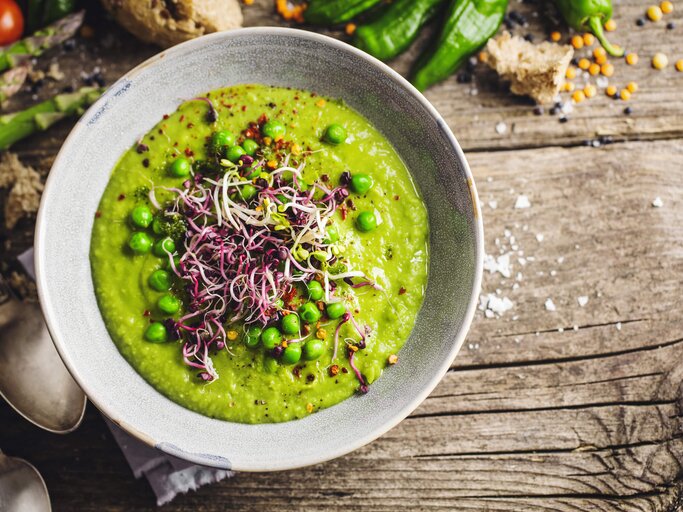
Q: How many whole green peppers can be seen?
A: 4